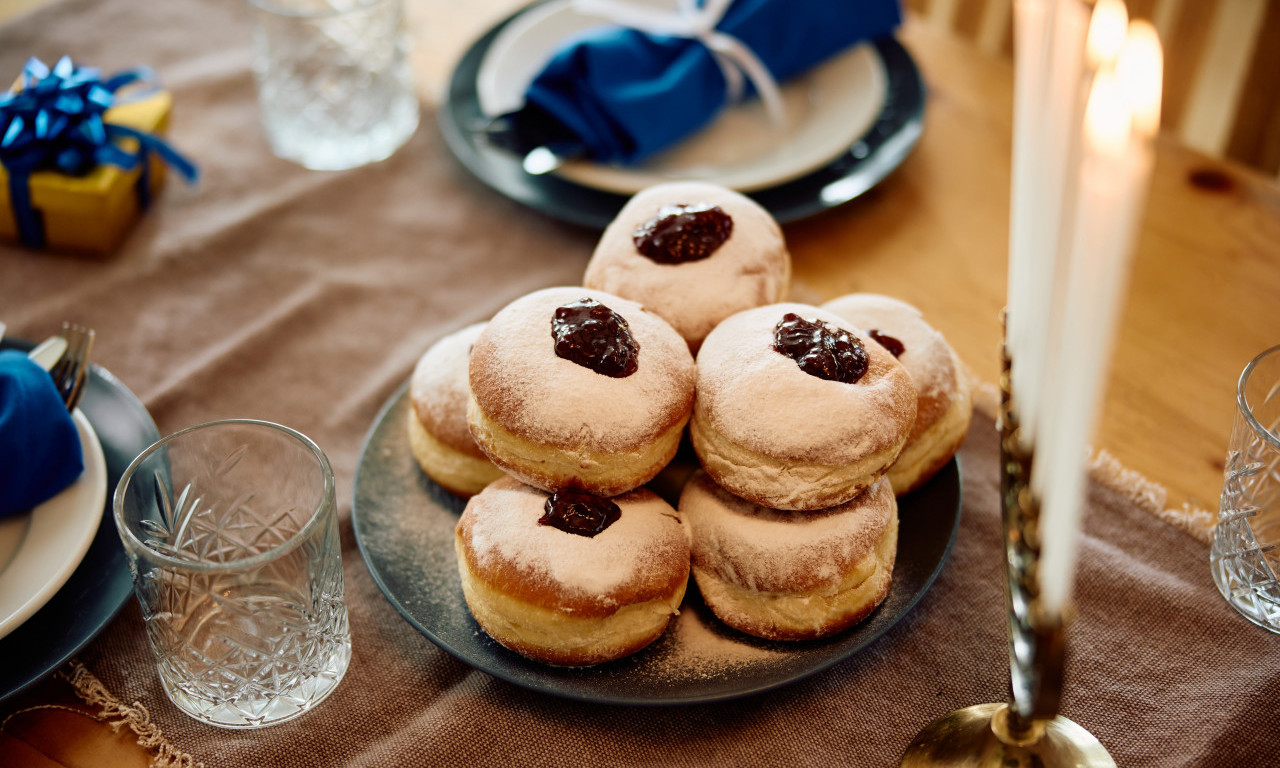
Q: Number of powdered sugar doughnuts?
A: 7